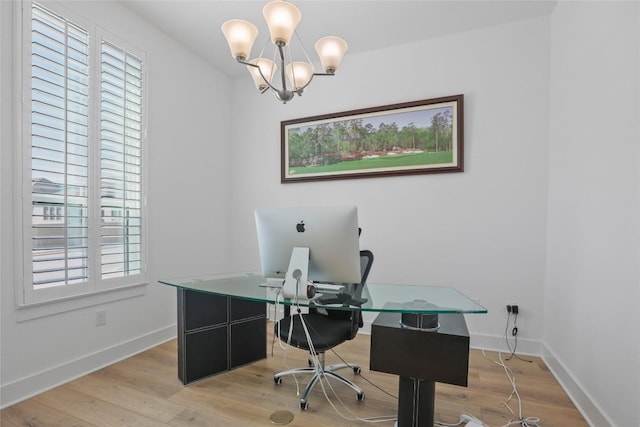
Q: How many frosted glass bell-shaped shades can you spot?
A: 5